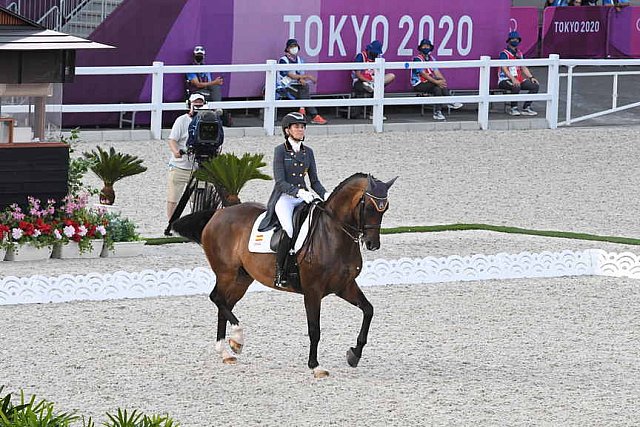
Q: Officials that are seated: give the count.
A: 5